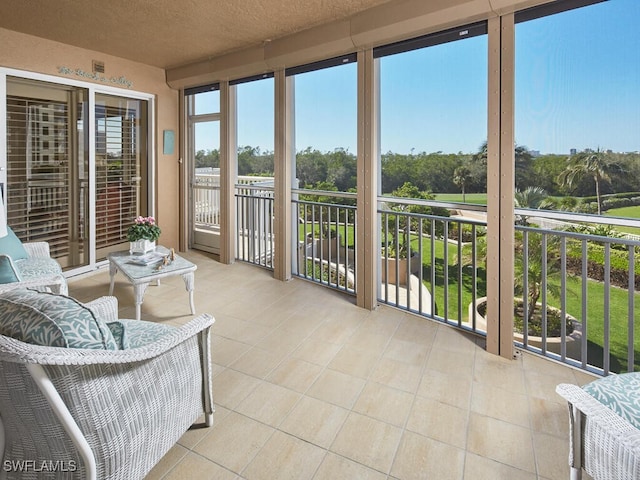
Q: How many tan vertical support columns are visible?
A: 4